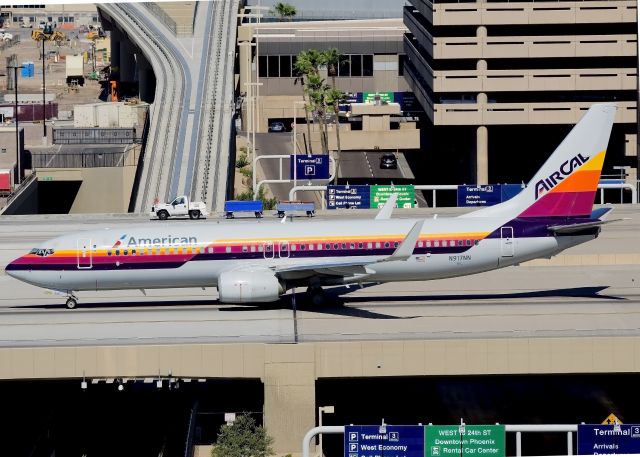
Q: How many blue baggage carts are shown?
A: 2